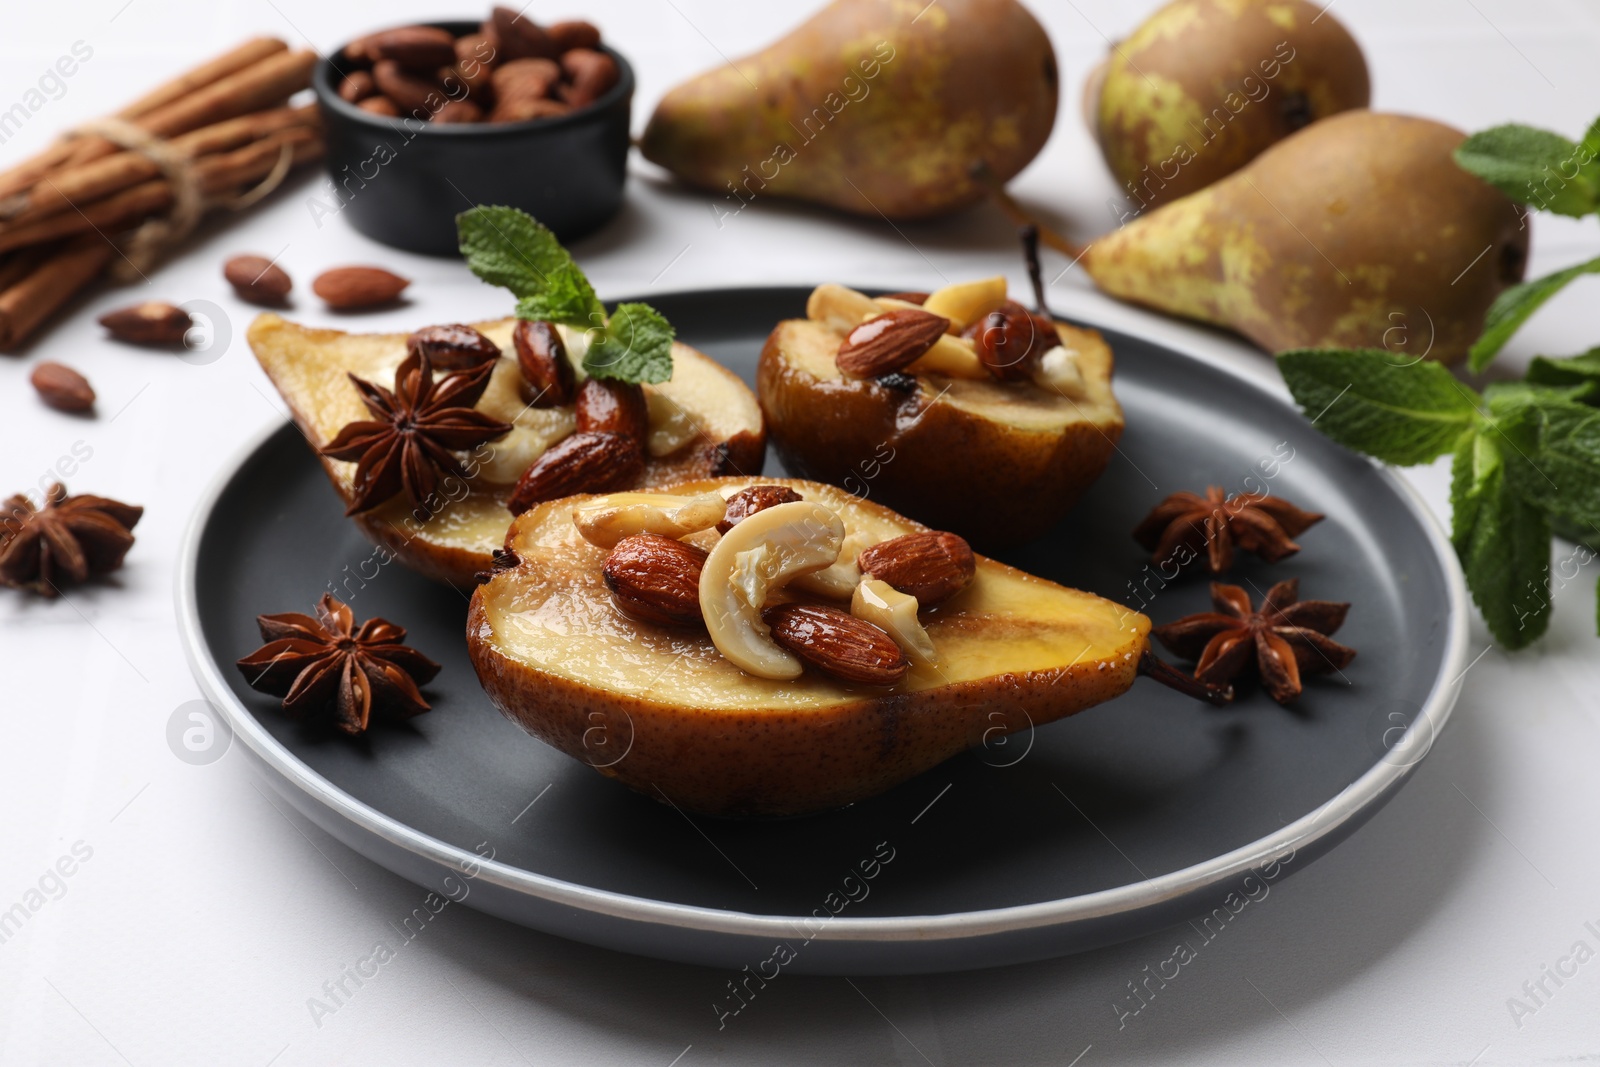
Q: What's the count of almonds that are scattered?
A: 4